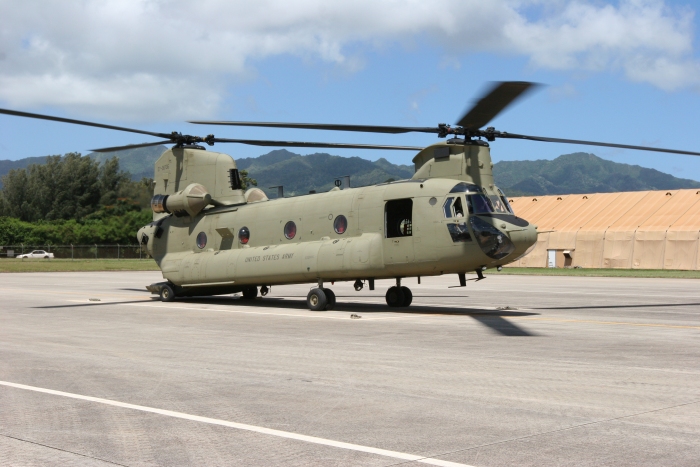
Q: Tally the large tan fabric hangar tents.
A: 1